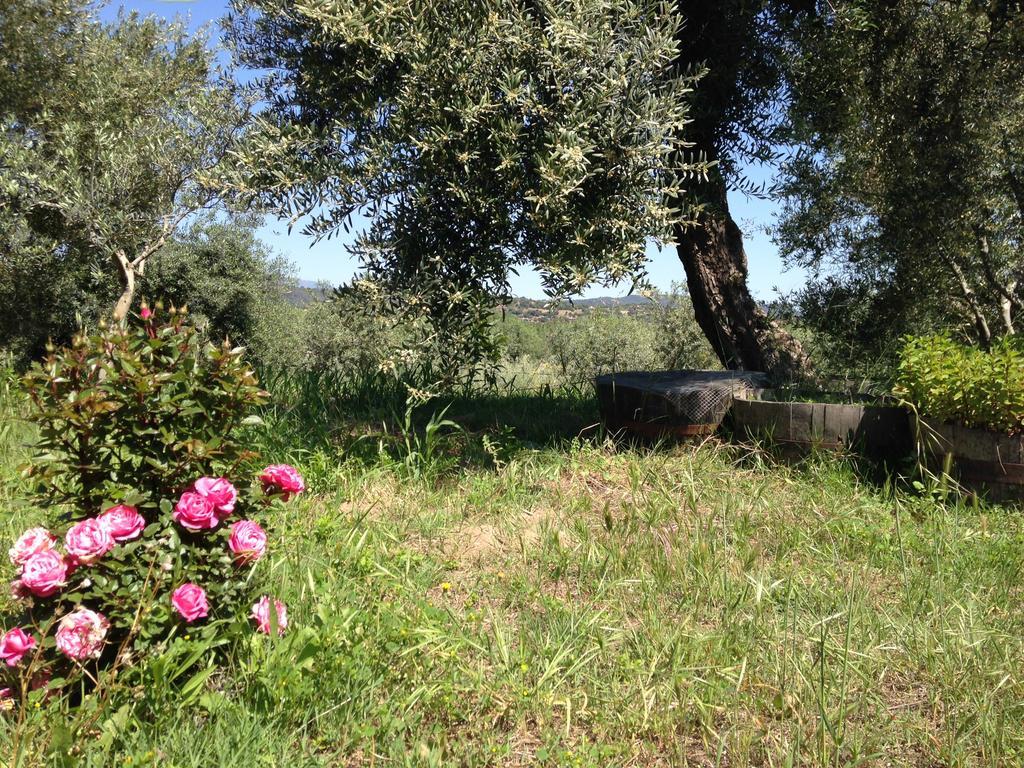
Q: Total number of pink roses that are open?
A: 12